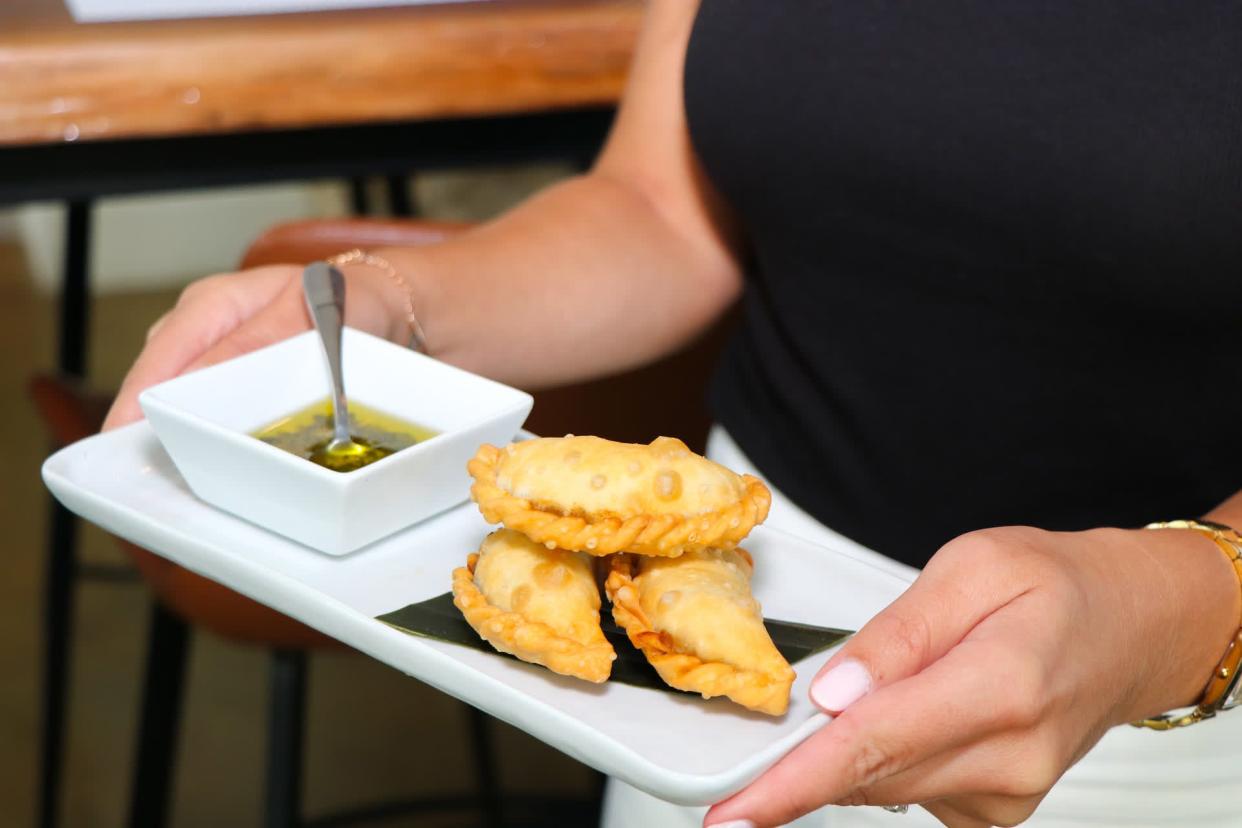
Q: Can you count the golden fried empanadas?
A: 3